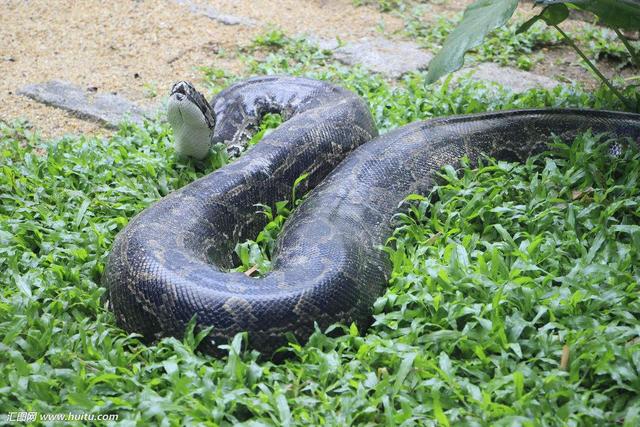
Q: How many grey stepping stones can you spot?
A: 4